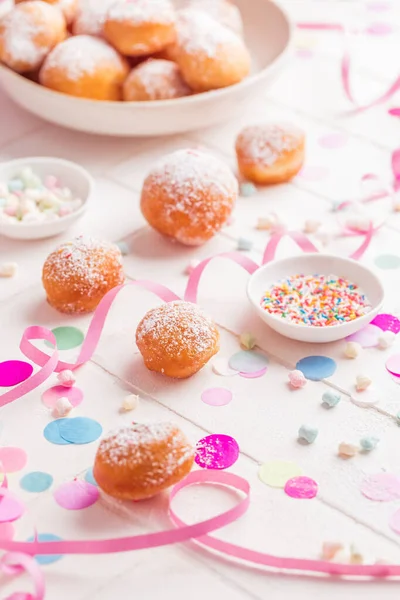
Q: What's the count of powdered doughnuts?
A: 13